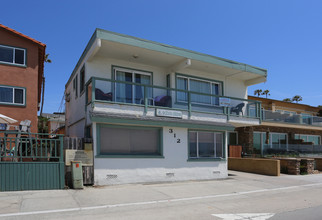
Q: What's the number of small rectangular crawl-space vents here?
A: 3